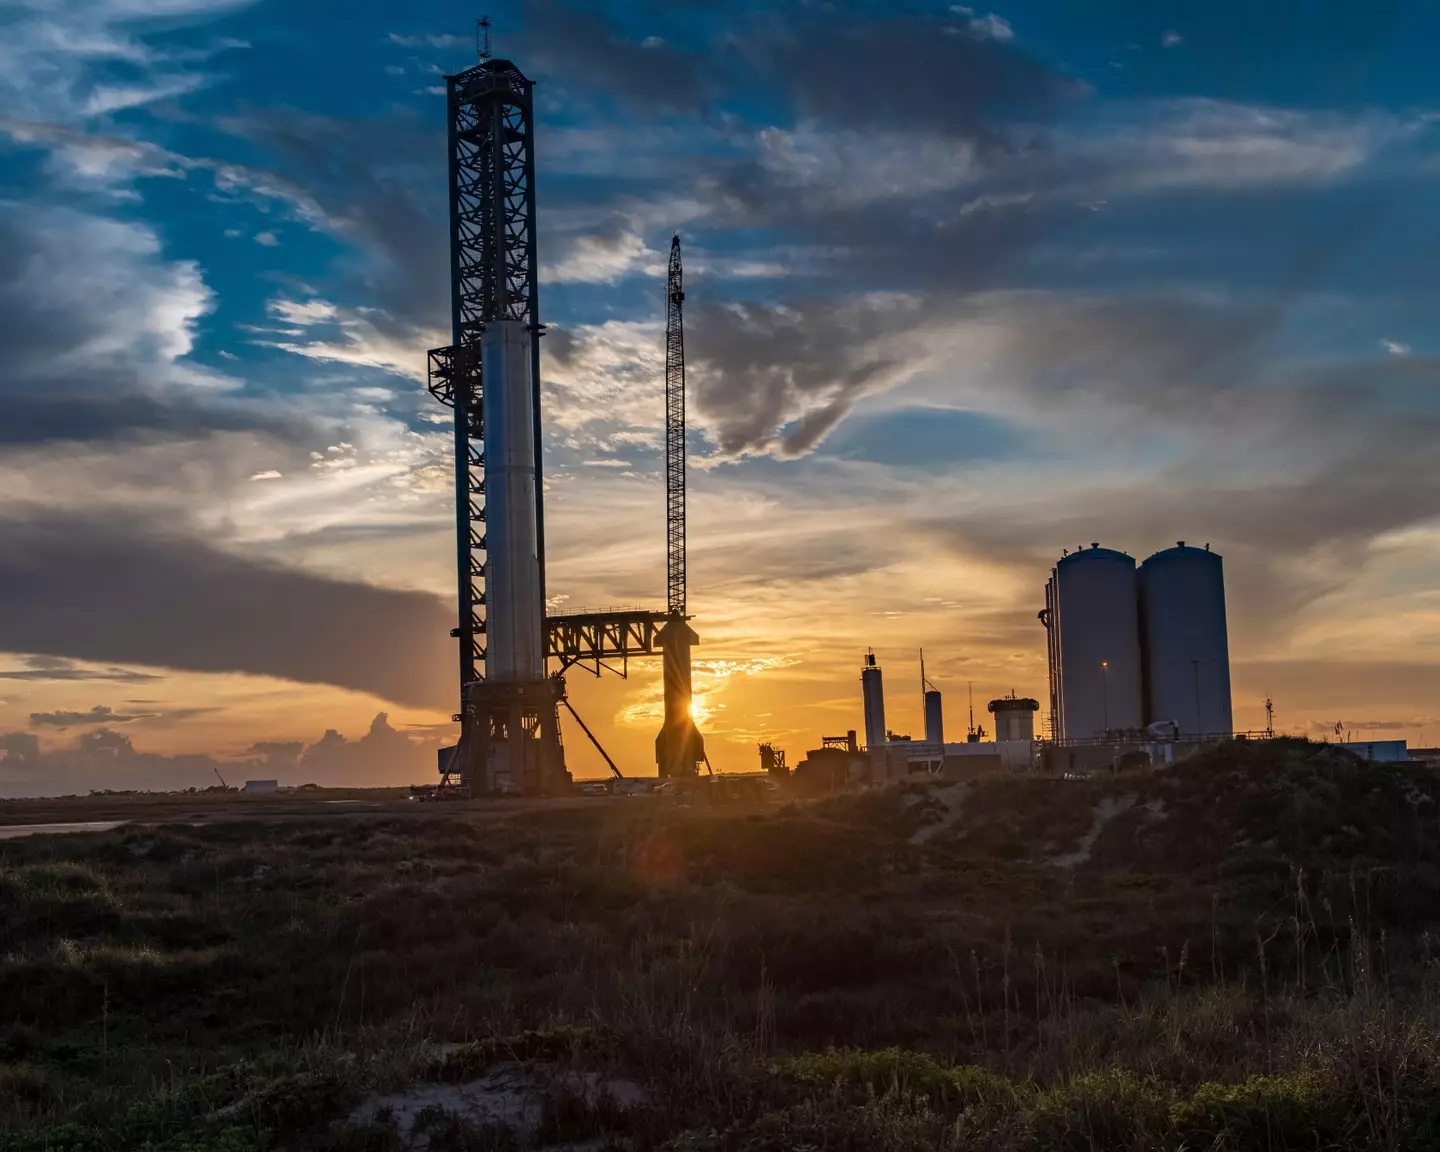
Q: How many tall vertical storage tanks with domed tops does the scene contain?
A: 2